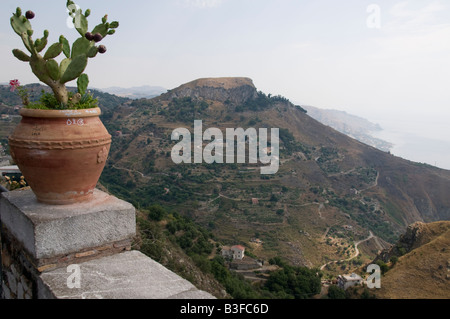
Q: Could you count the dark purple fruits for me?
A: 4